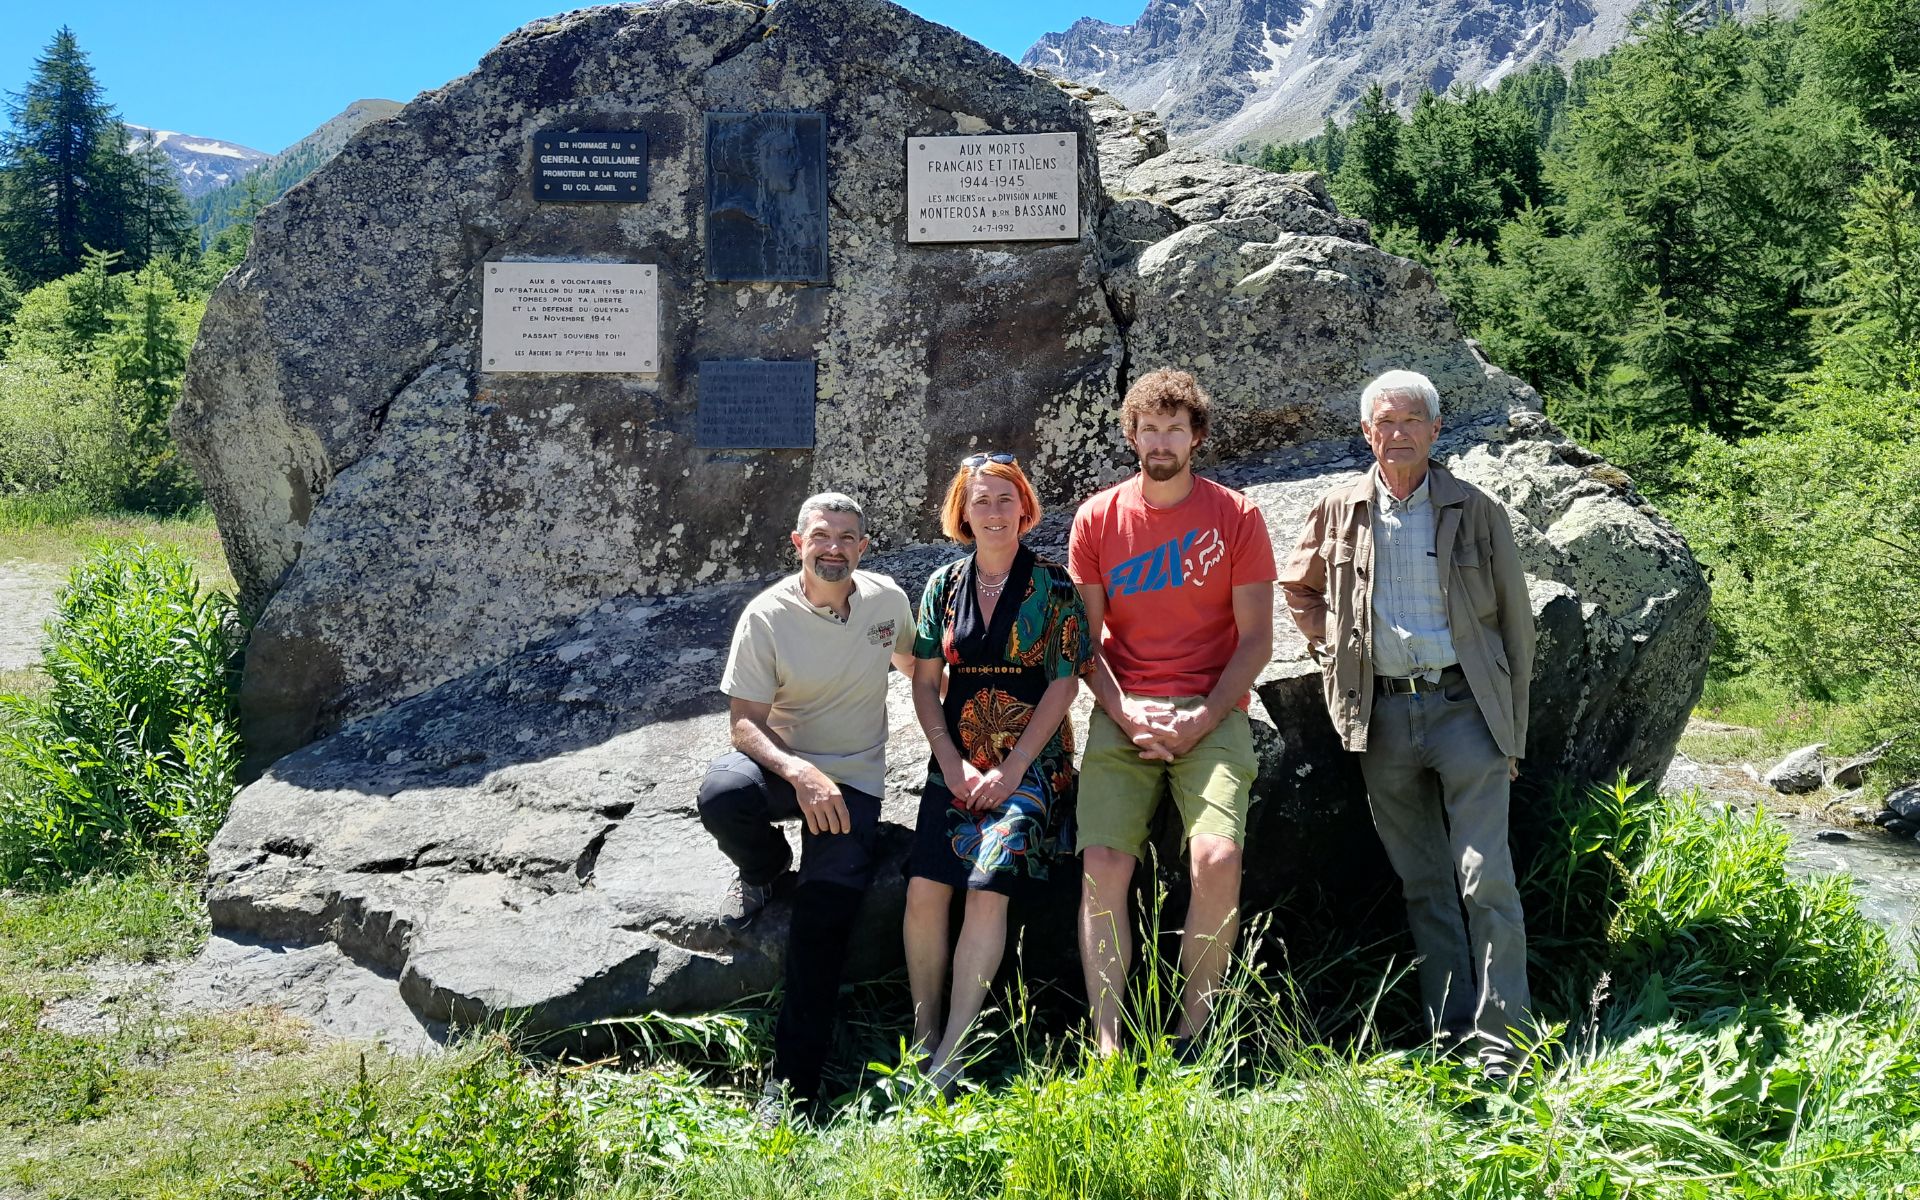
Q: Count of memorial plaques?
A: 5